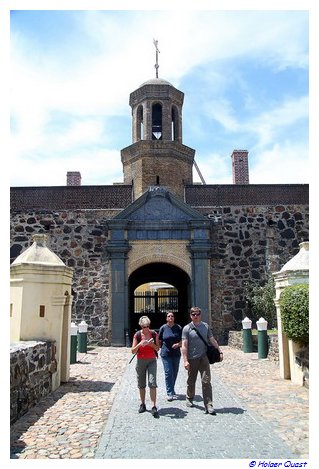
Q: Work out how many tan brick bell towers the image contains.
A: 1